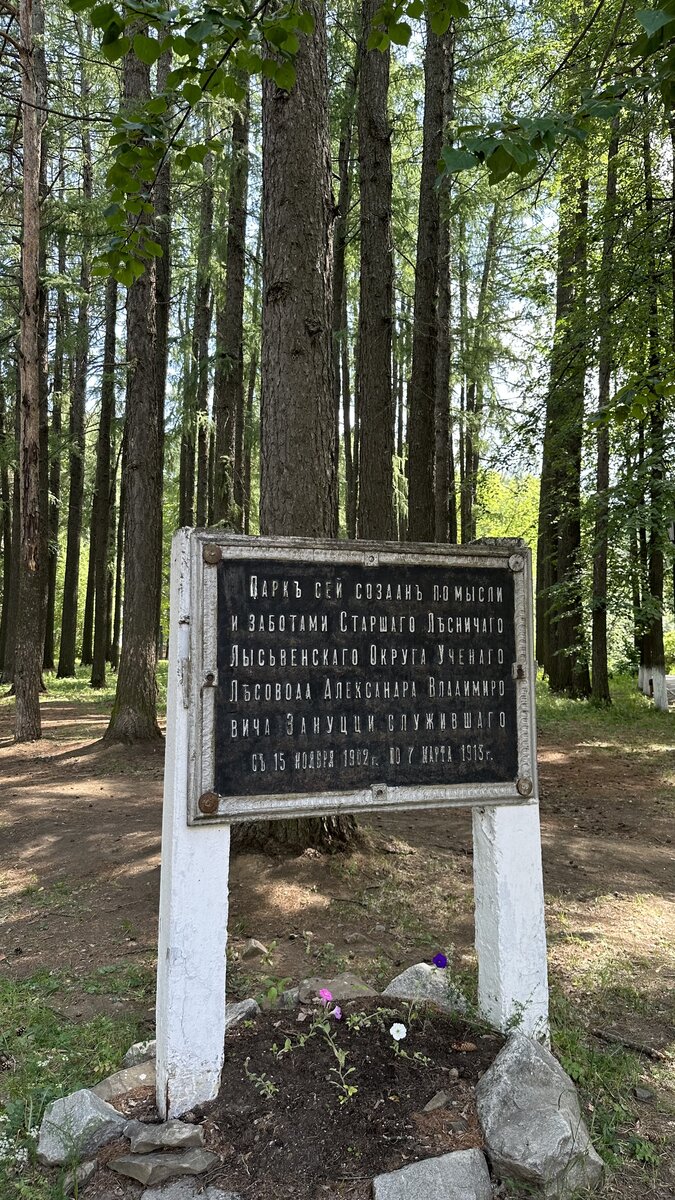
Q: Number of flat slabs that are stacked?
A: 2